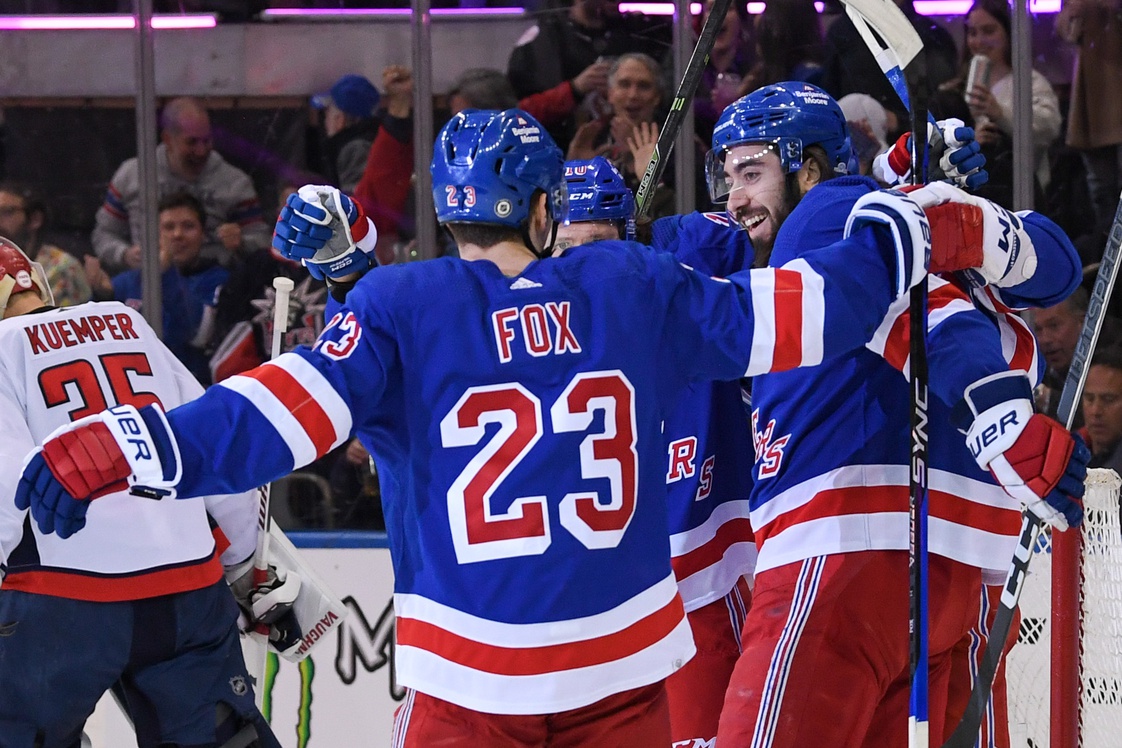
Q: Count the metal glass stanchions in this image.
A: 4